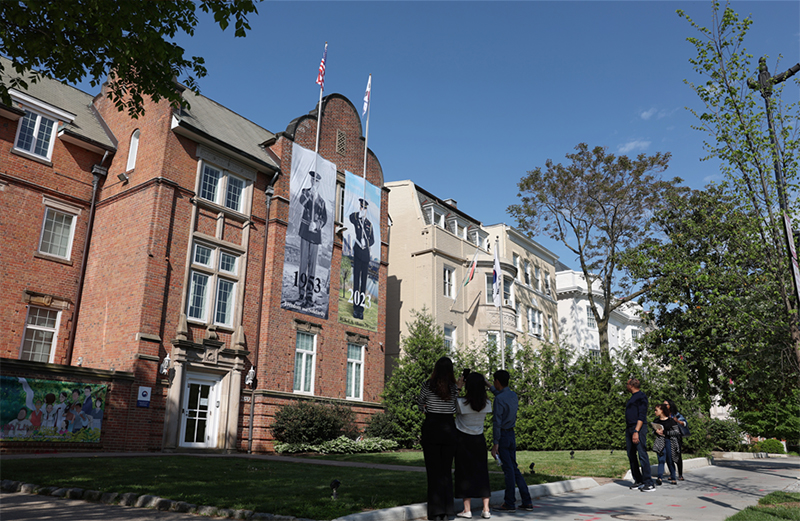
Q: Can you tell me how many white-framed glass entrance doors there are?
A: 1